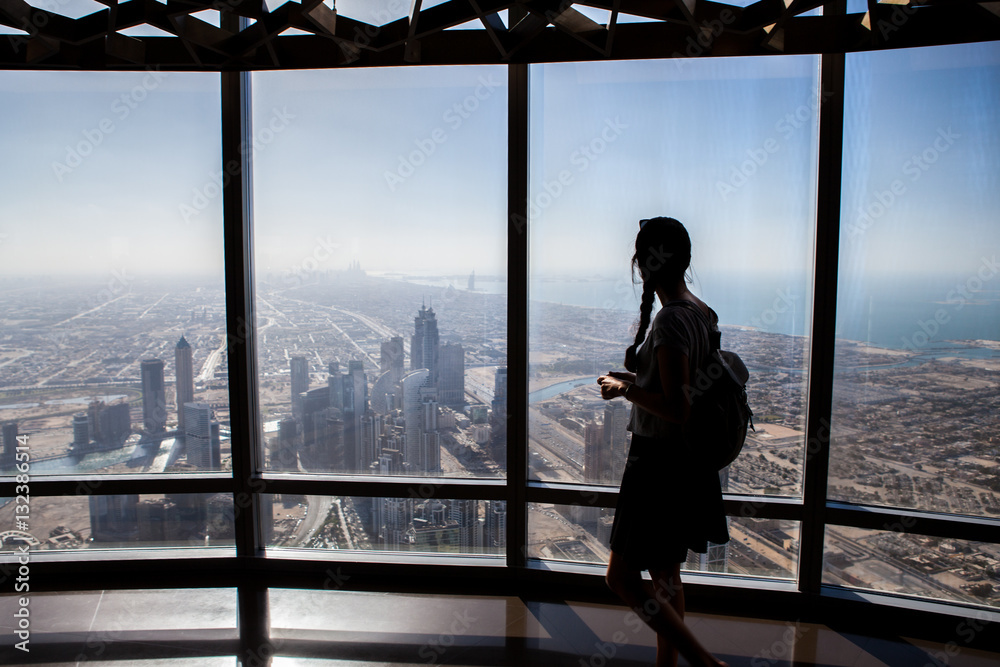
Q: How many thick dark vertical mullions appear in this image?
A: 3